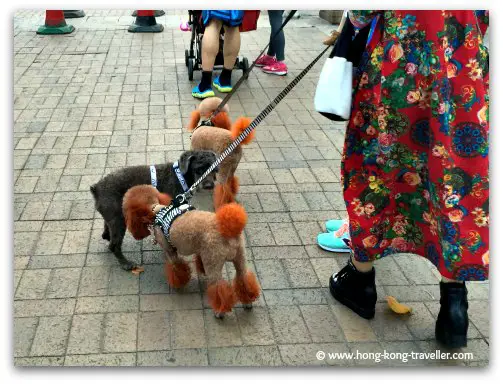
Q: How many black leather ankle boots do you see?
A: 2